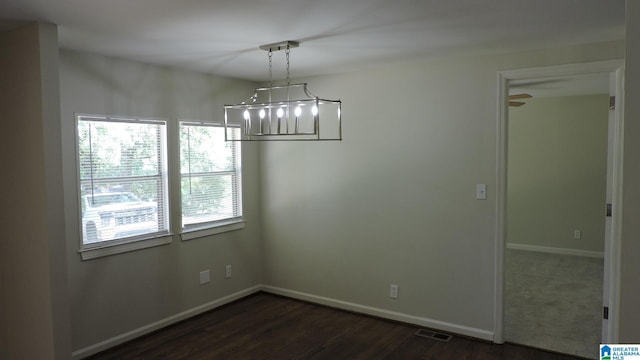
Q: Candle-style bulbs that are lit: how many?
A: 5